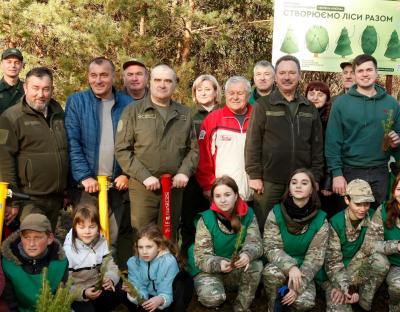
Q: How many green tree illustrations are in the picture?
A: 5